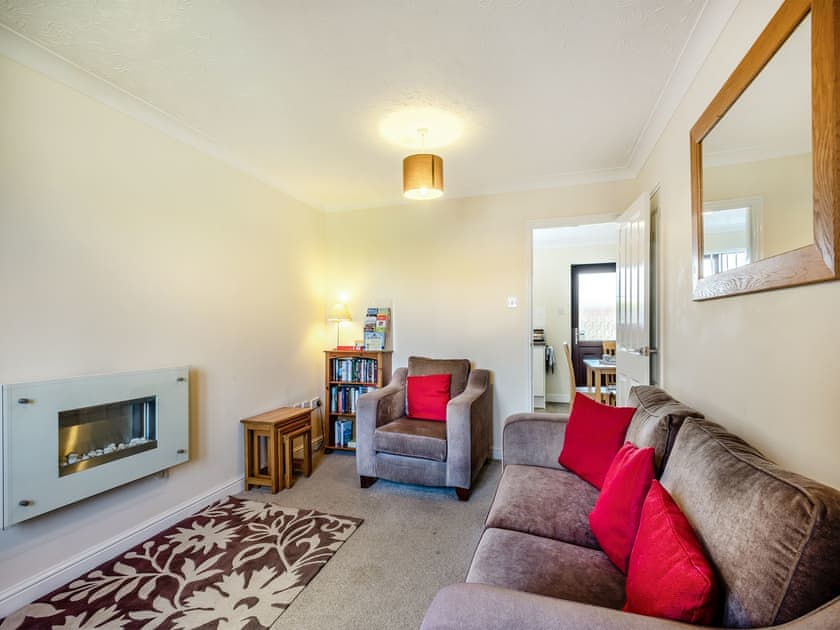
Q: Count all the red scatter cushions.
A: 4